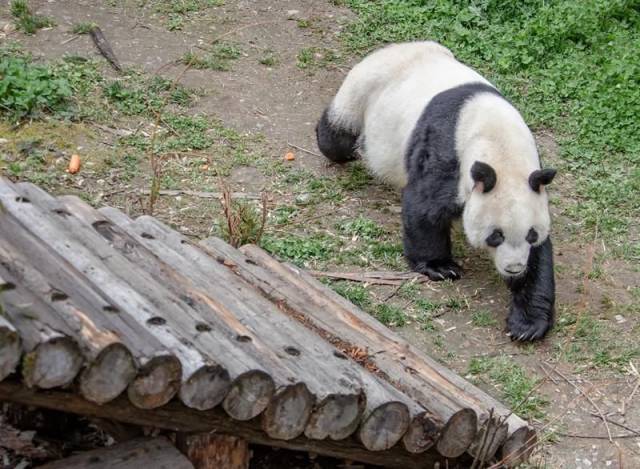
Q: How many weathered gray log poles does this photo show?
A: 13